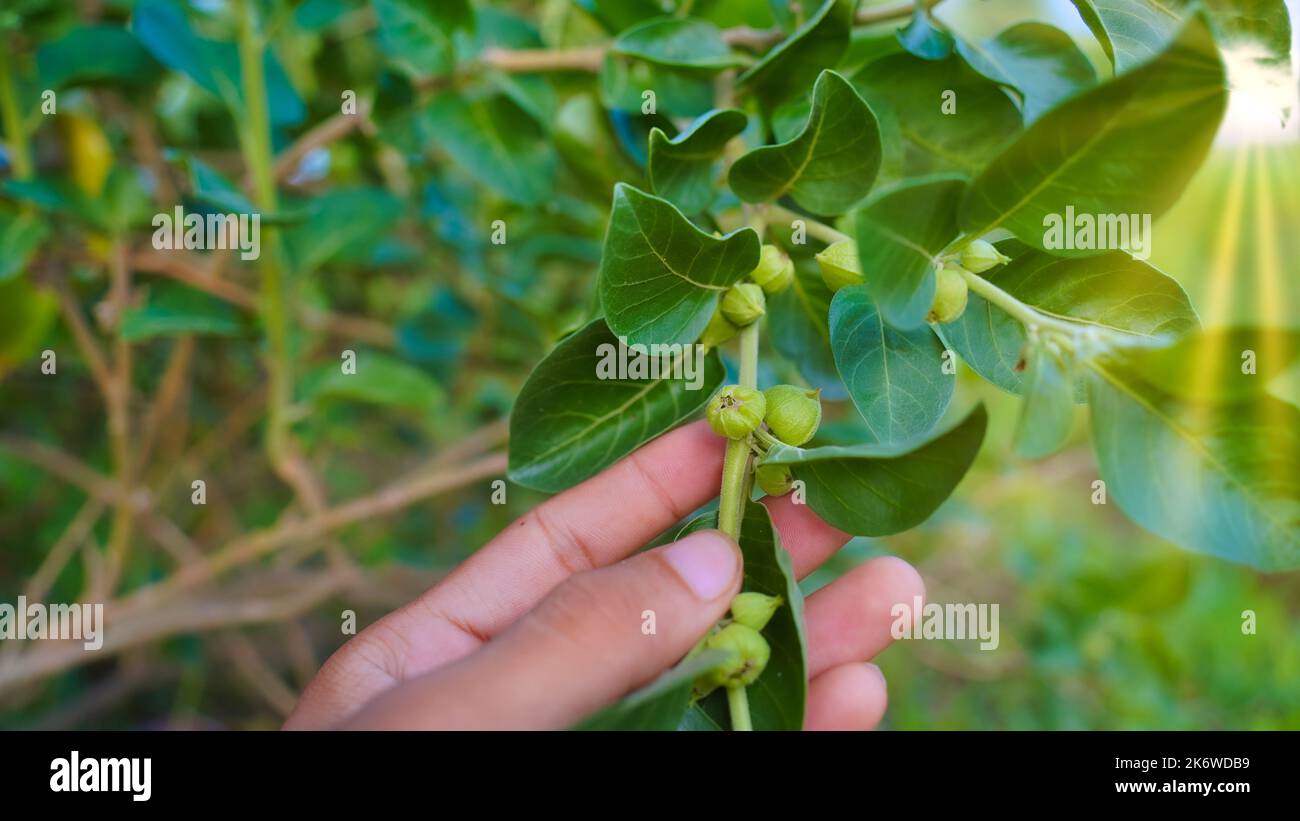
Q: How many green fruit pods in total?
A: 12